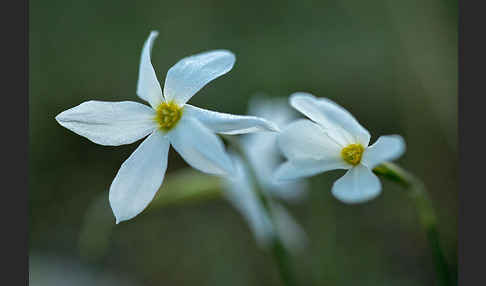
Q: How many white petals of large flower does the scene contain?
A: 6